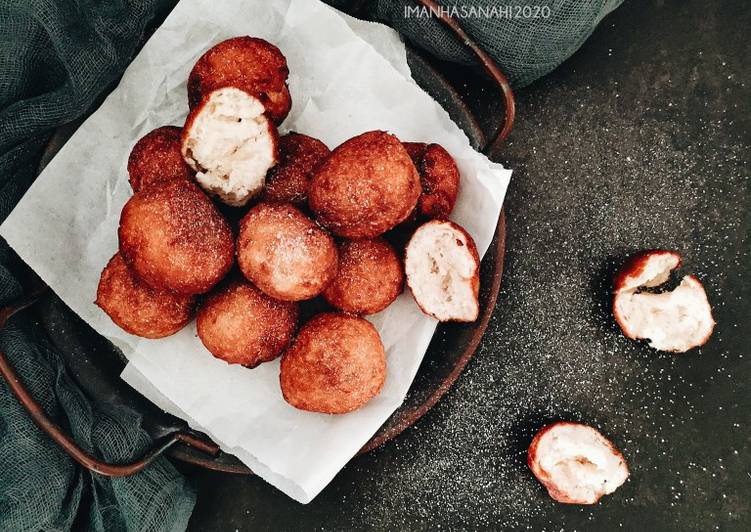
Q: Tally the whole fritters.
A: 11